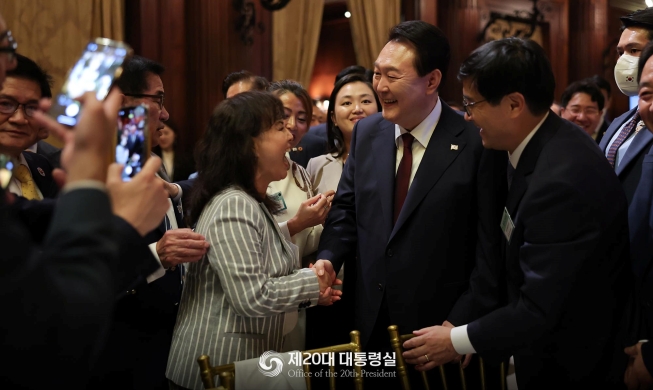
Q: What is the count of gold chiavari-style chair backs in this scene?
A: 2